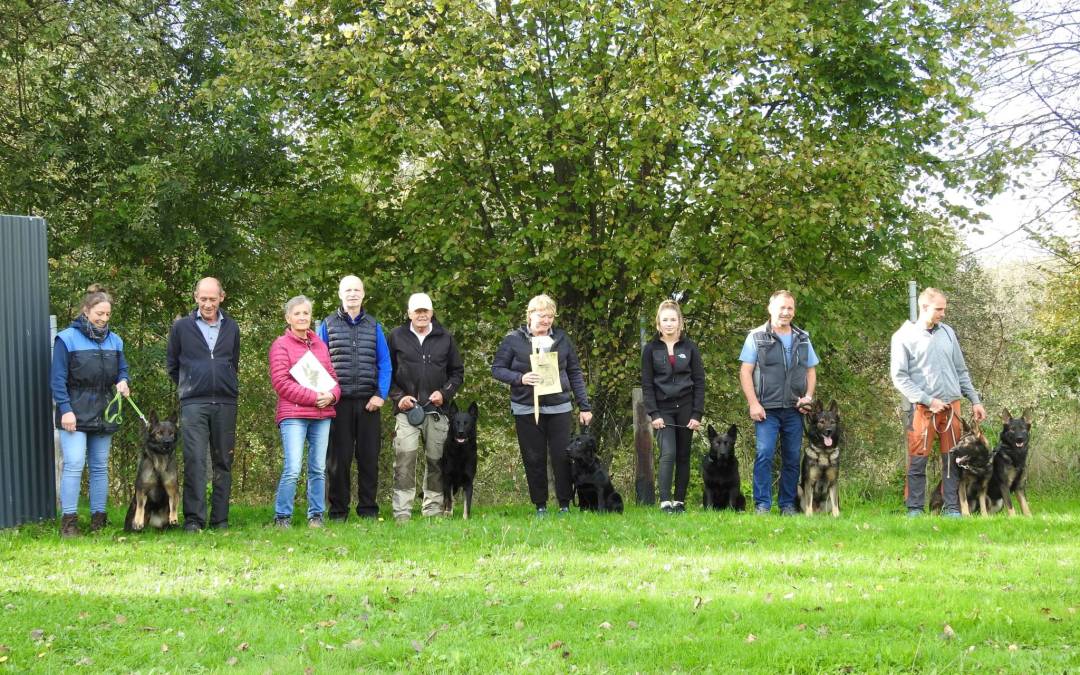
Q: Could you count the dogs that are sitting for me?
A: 6